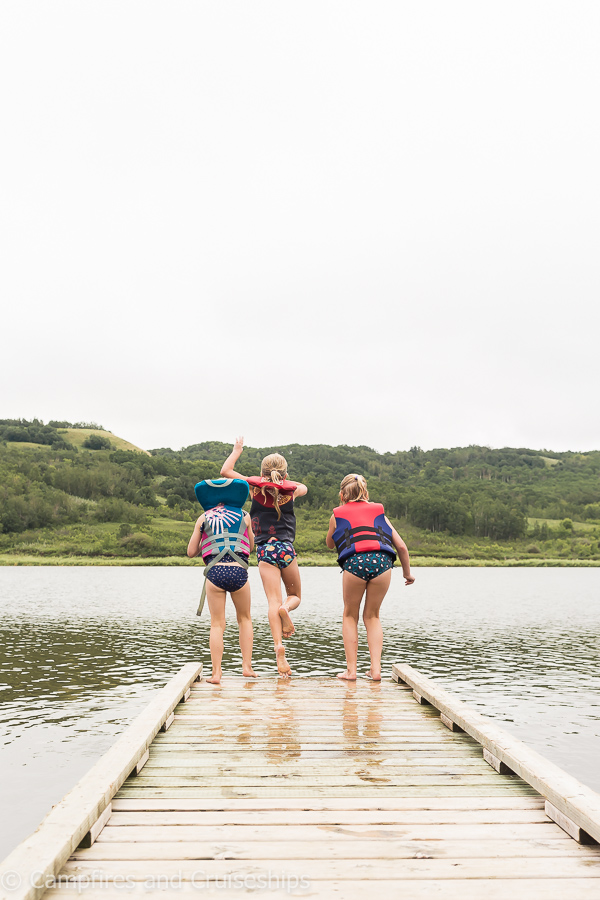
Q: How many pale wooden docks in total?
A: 1